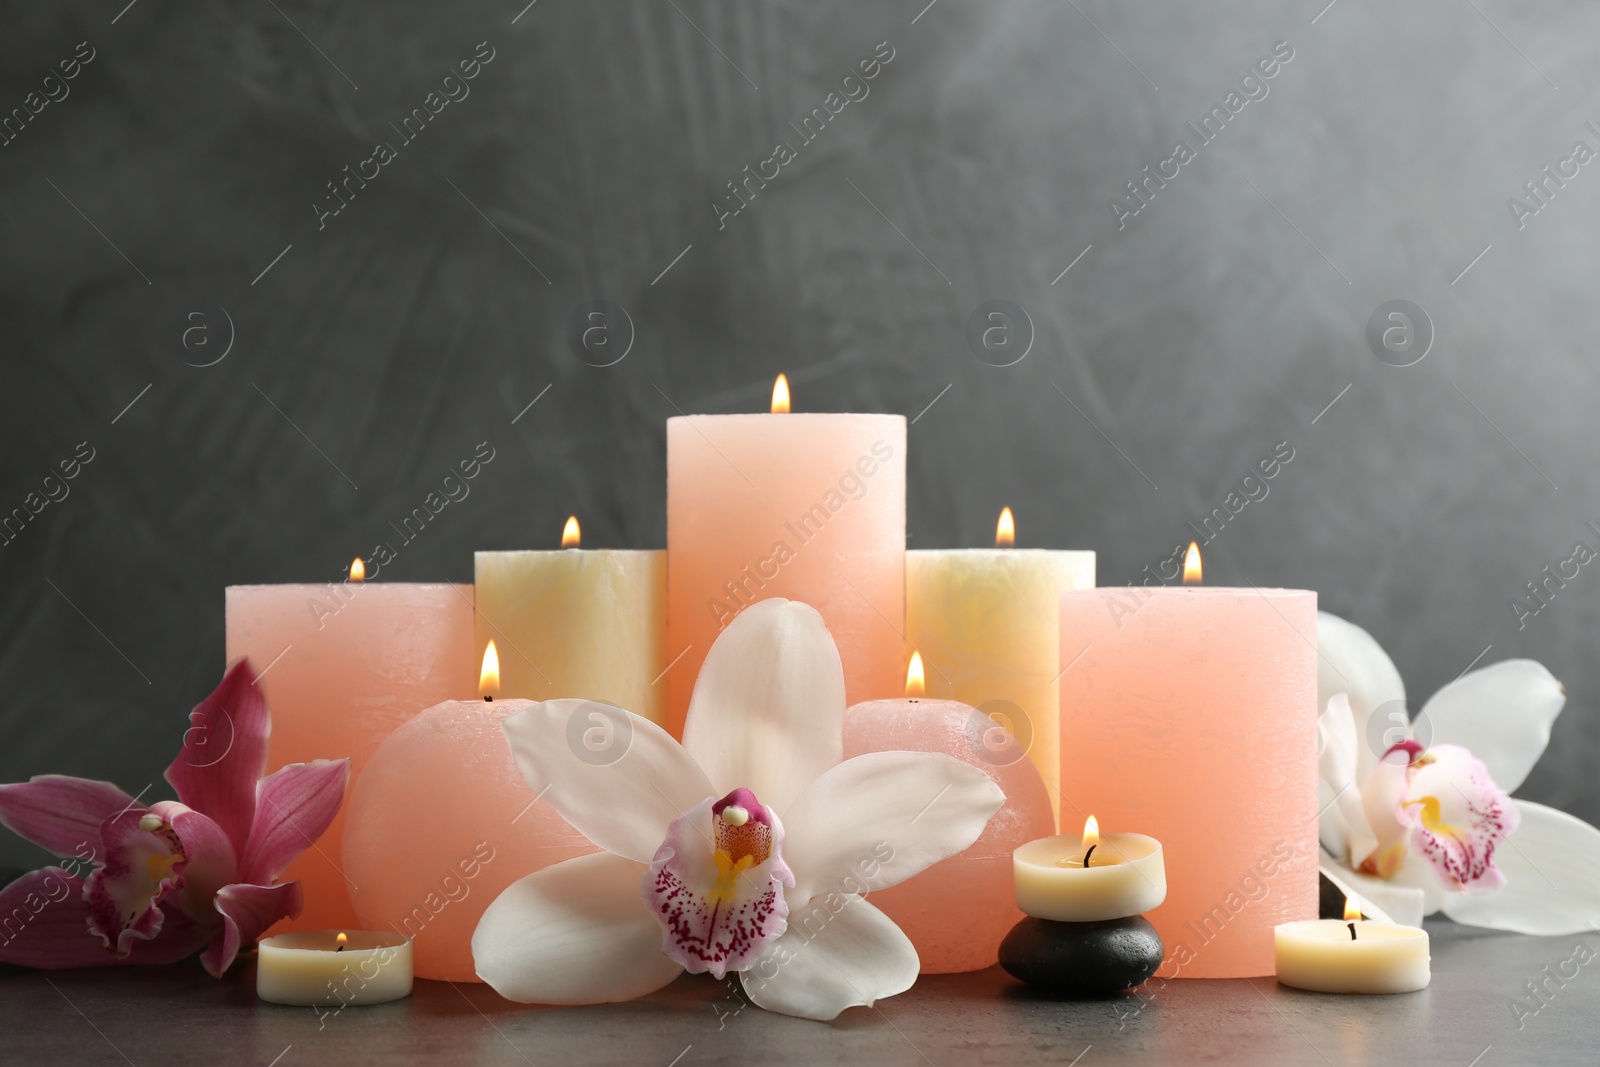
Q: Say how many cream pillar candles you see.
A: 2